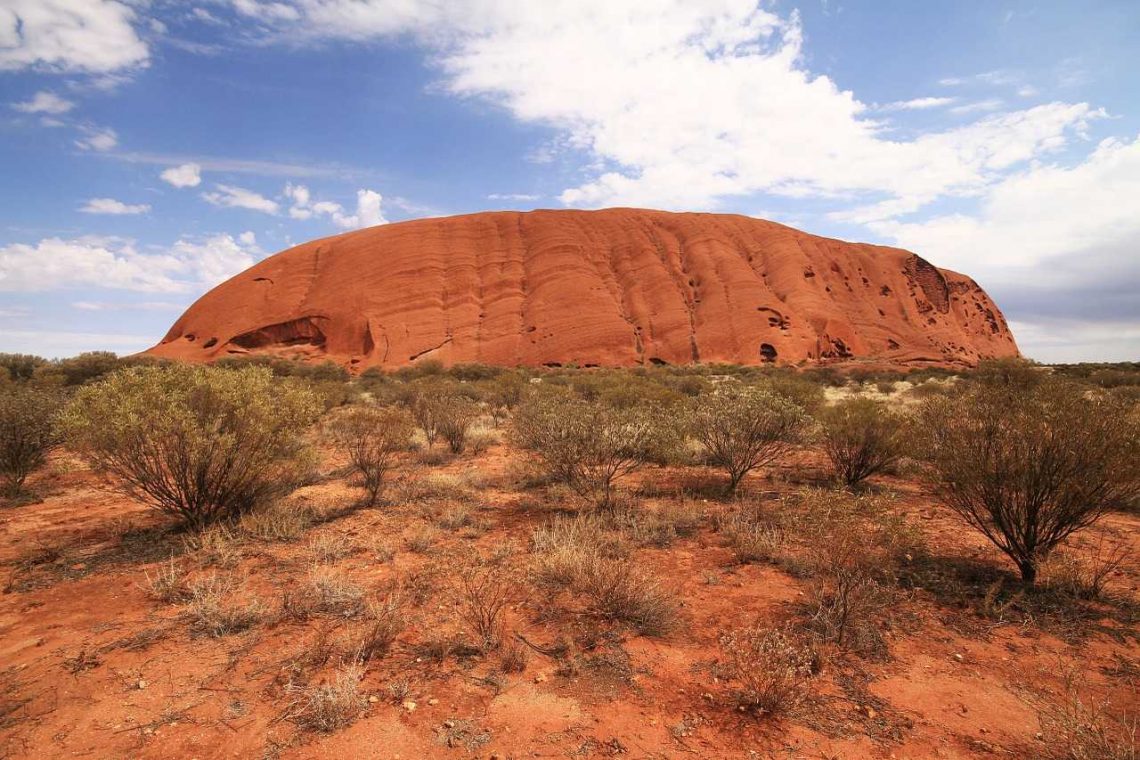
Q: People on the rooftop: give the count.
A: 0